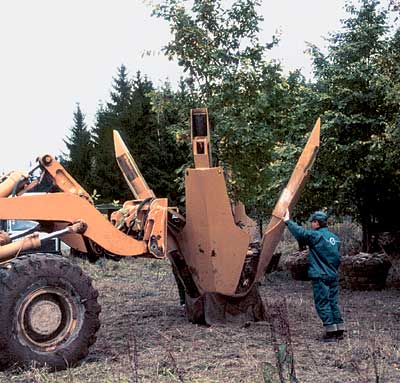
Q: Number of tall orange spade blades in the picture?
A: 3